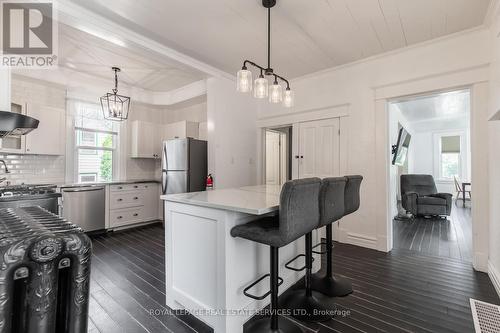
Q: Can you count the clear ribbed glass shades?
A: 4